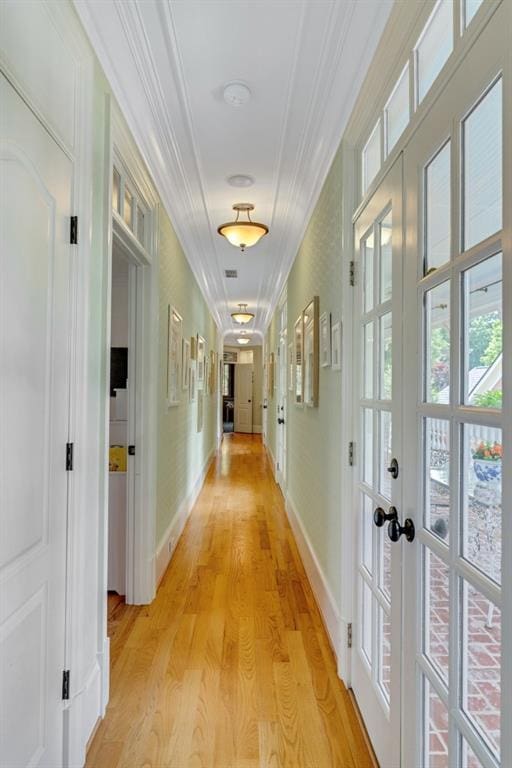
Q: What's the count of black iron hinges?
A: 3